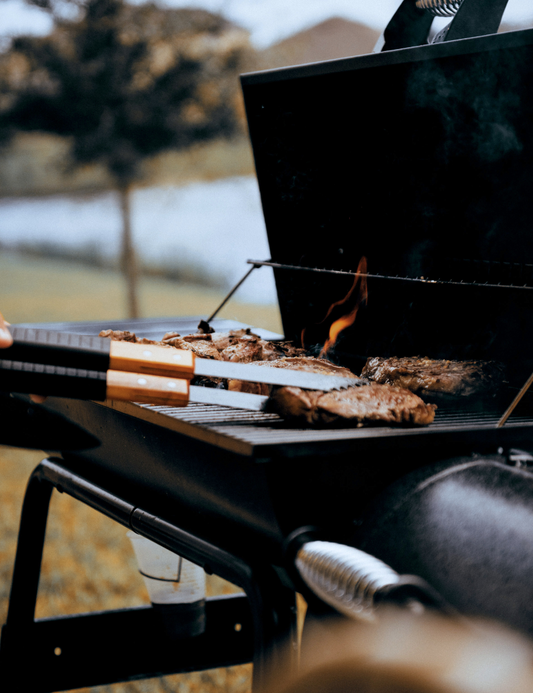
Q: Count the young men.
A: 0